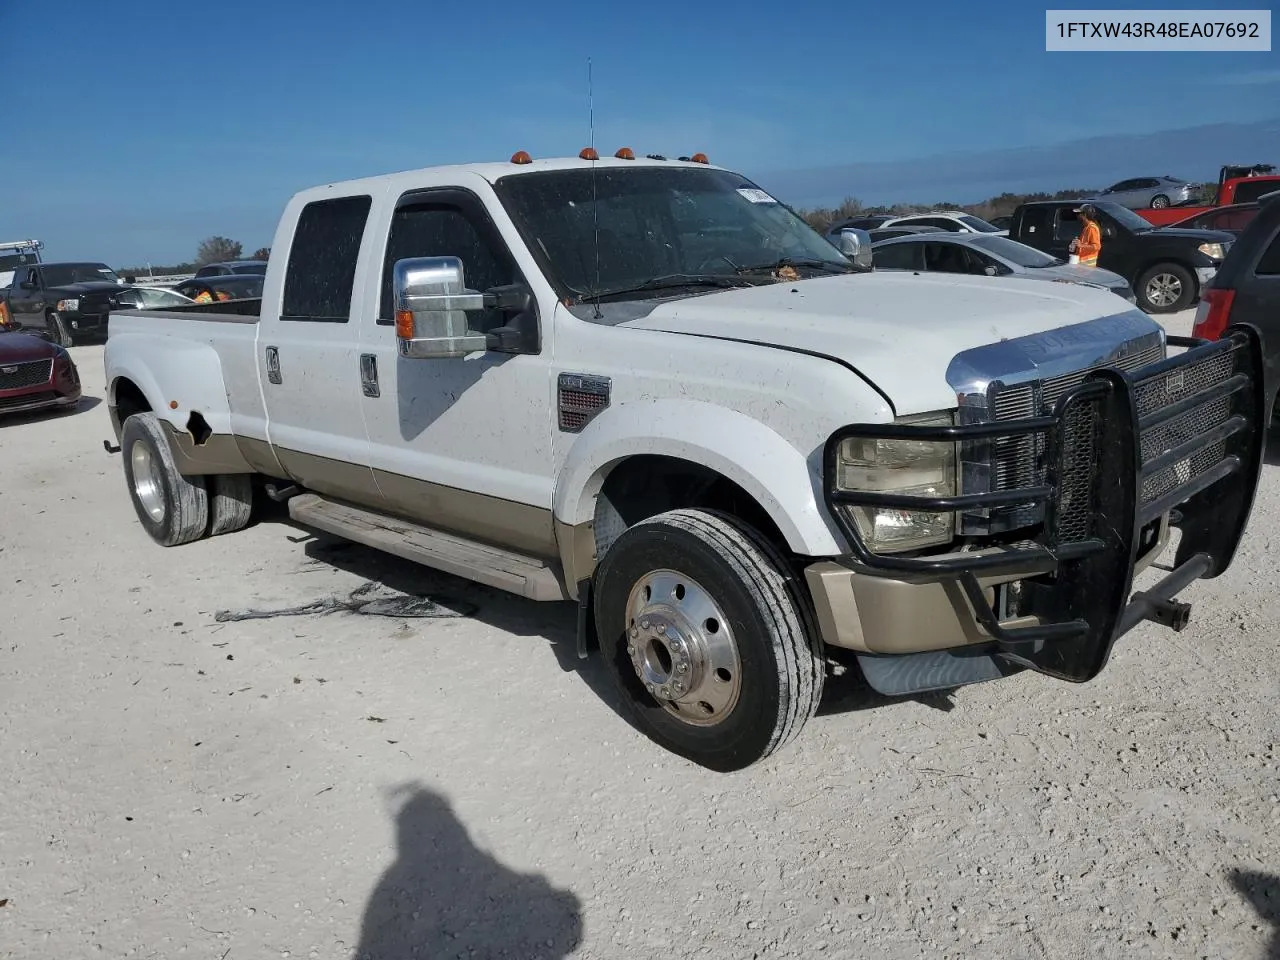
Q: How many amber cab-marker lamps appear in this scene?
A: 4